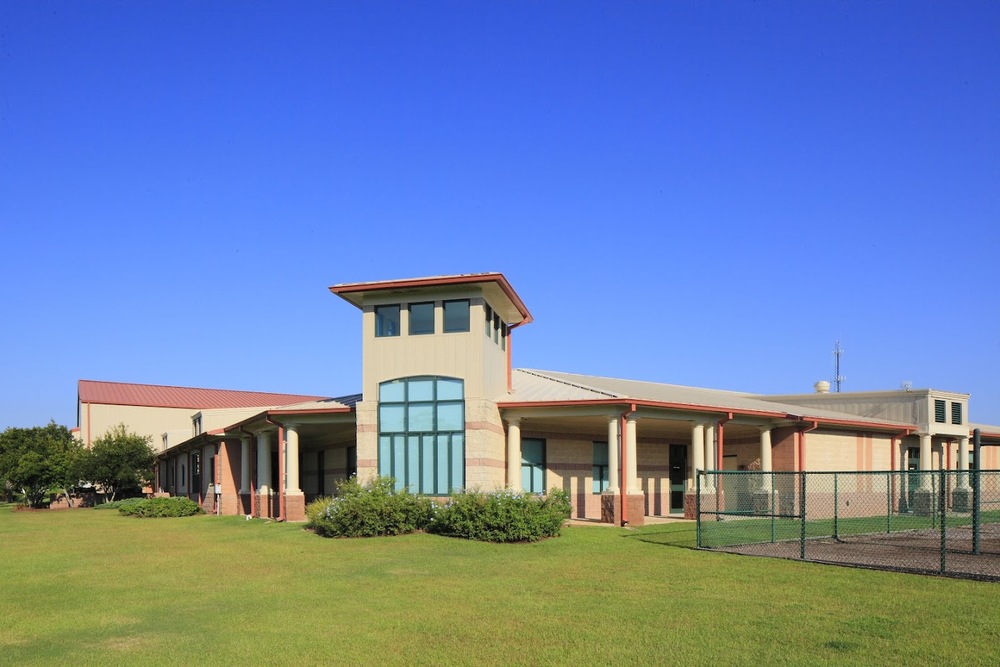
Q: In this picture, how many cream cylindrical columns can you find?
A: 11